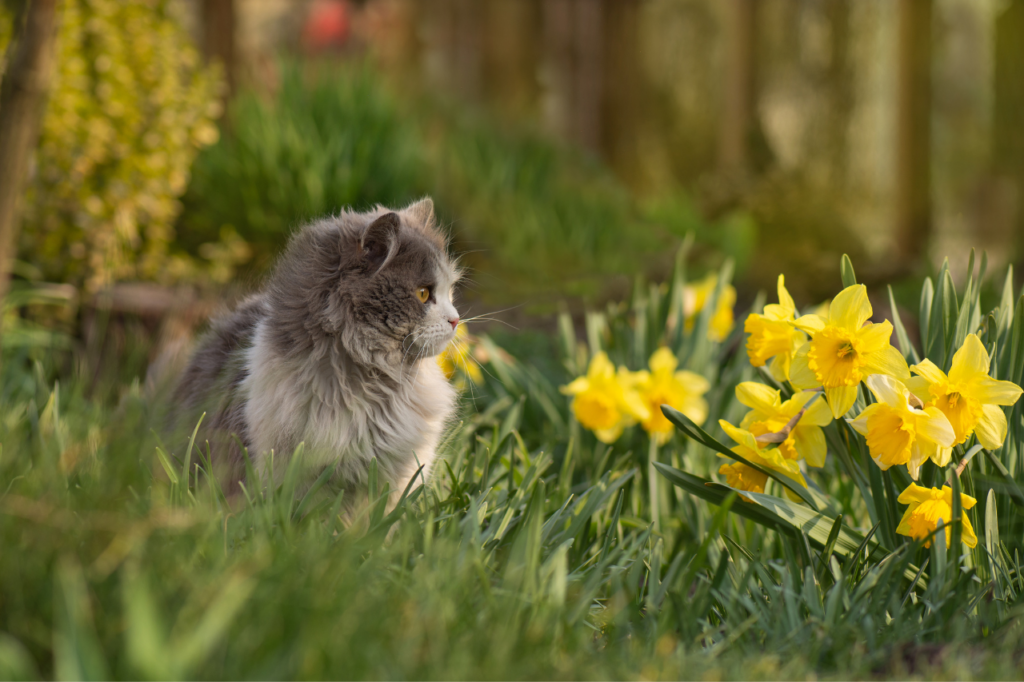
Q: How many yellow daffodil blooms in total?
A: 11